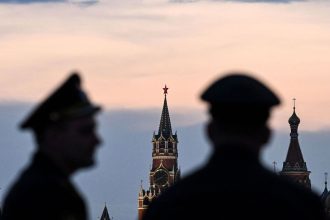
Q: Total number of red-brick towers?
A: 2